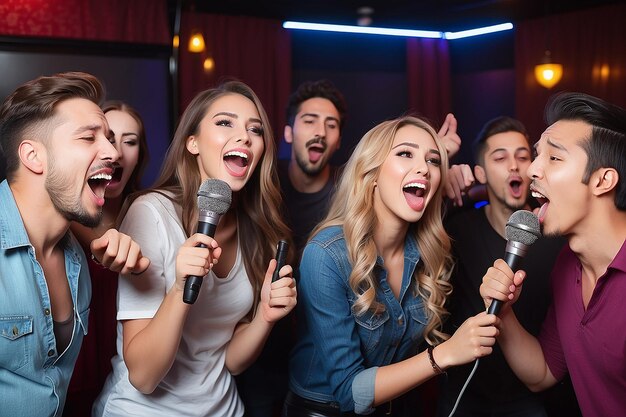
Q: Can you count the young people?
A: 7